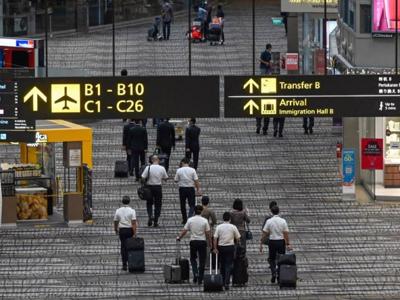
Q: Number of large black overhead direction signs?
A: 2